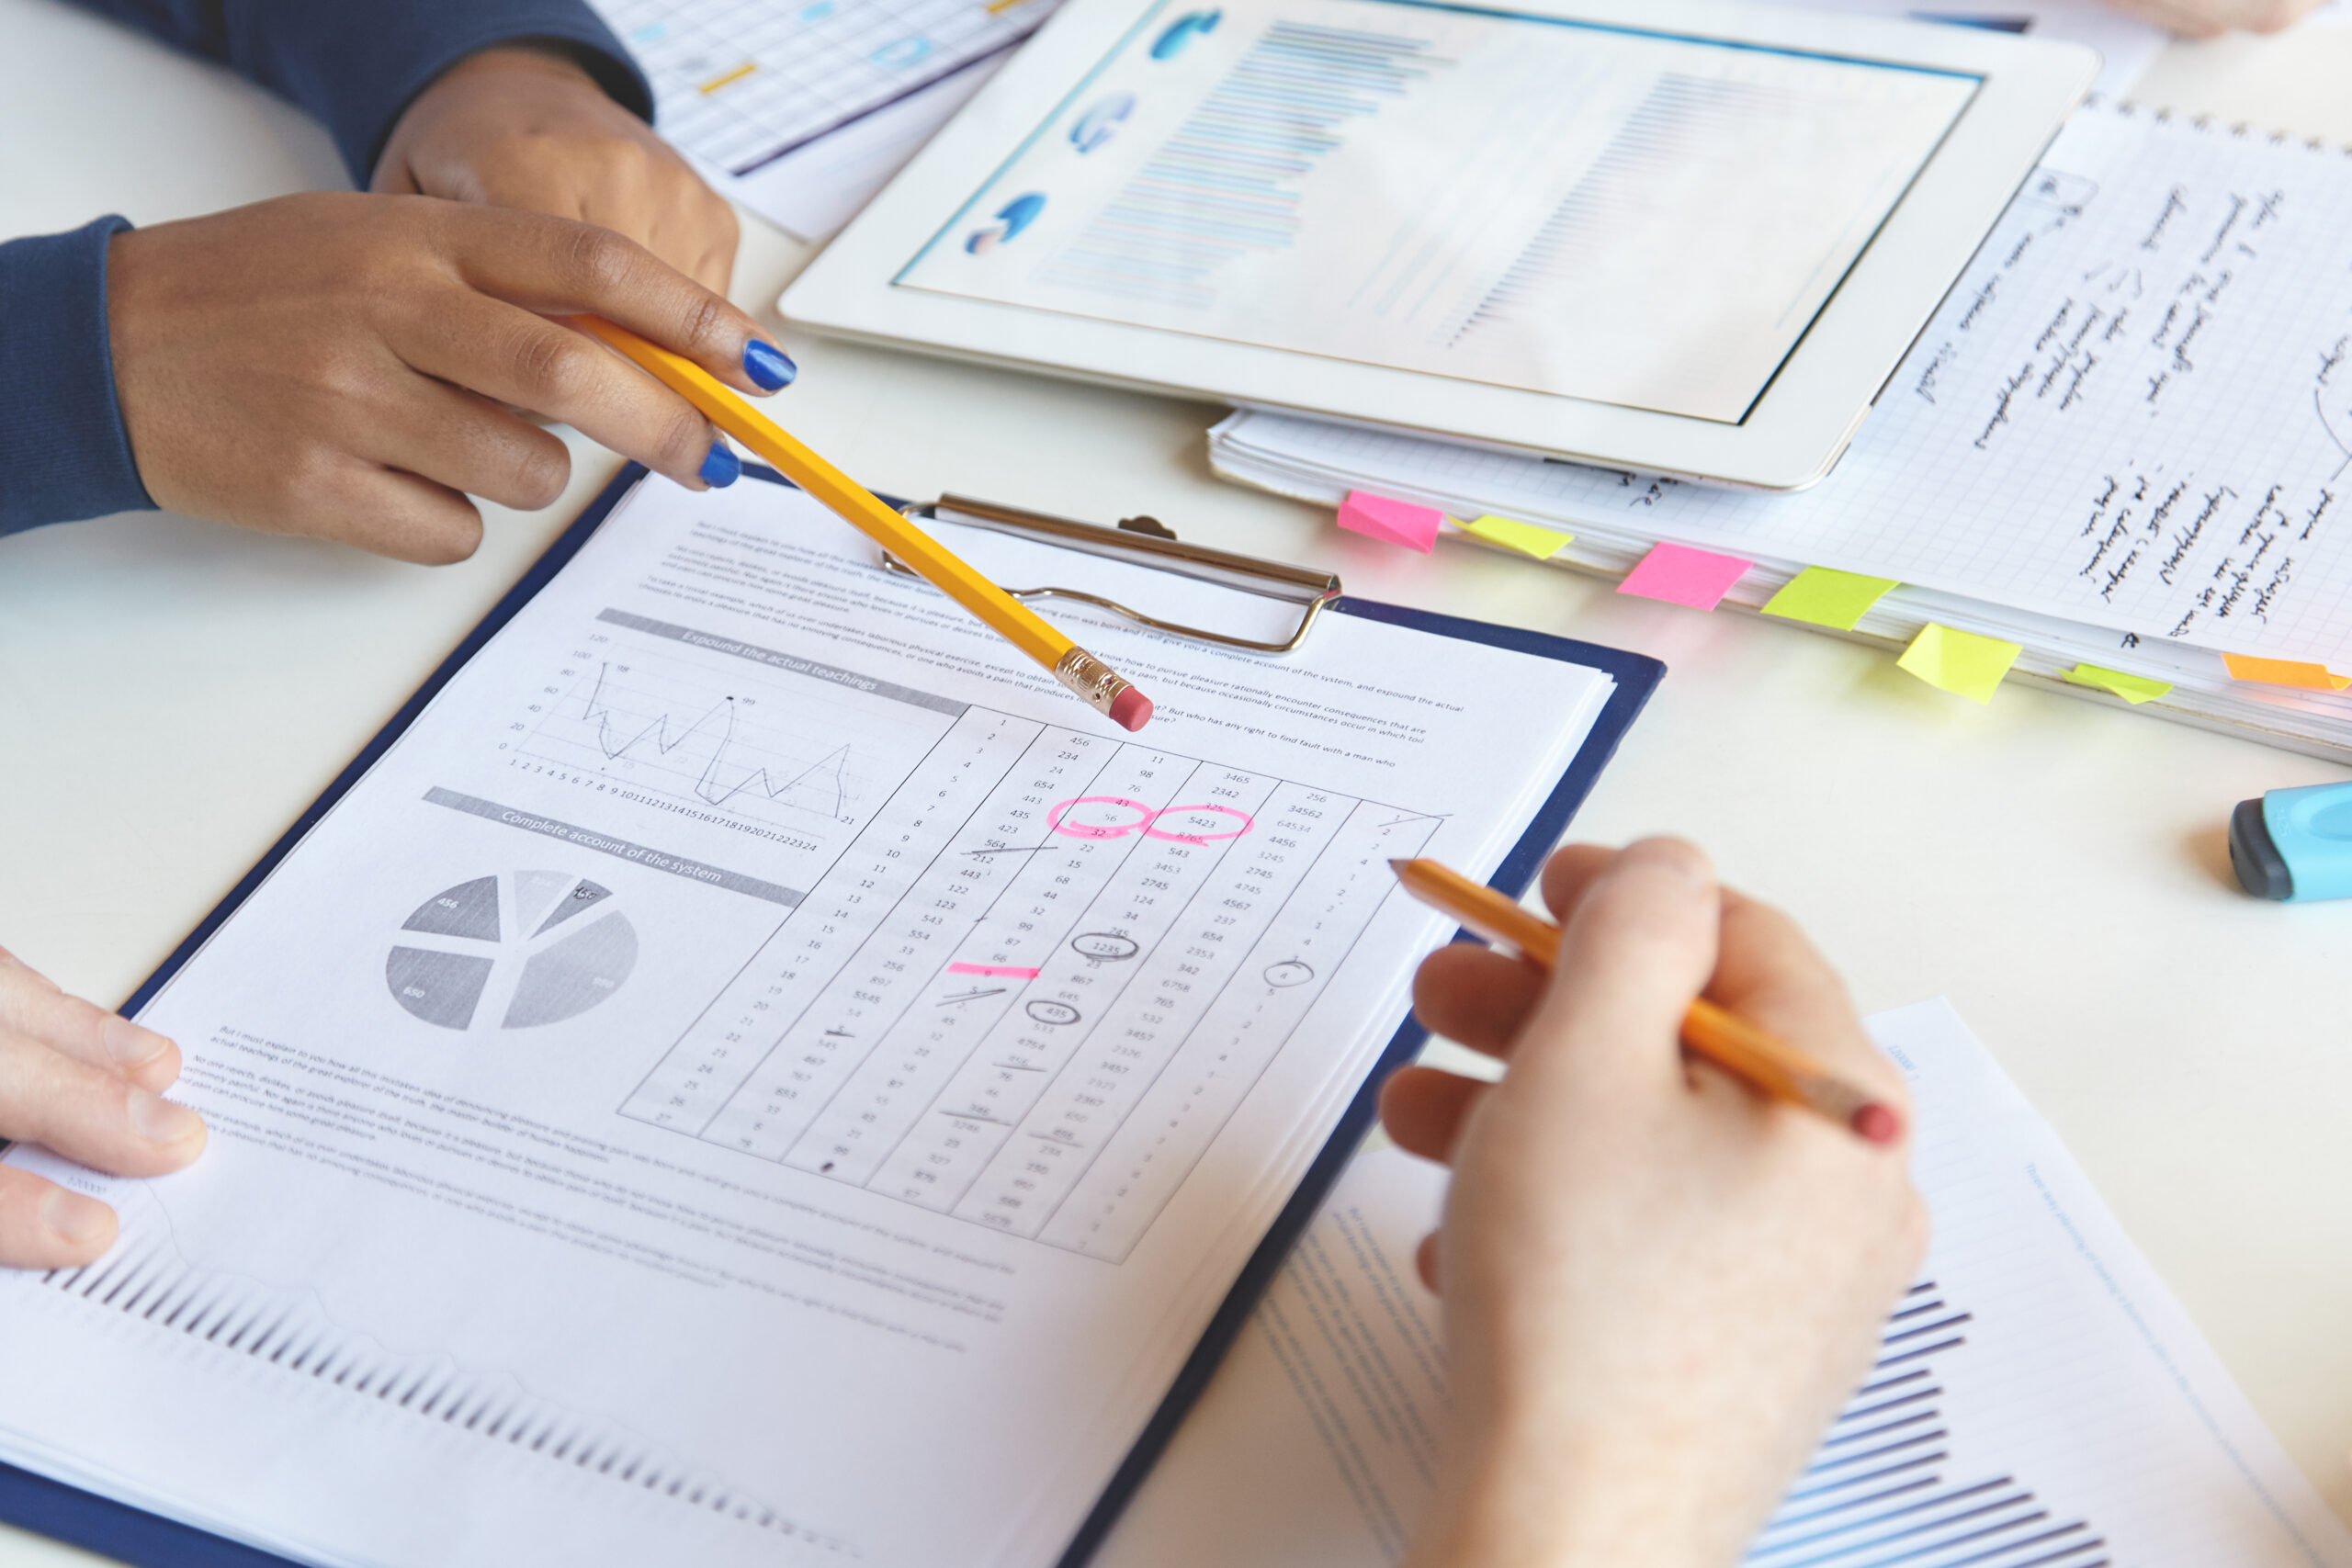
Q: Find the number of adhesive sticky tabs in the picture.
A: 7